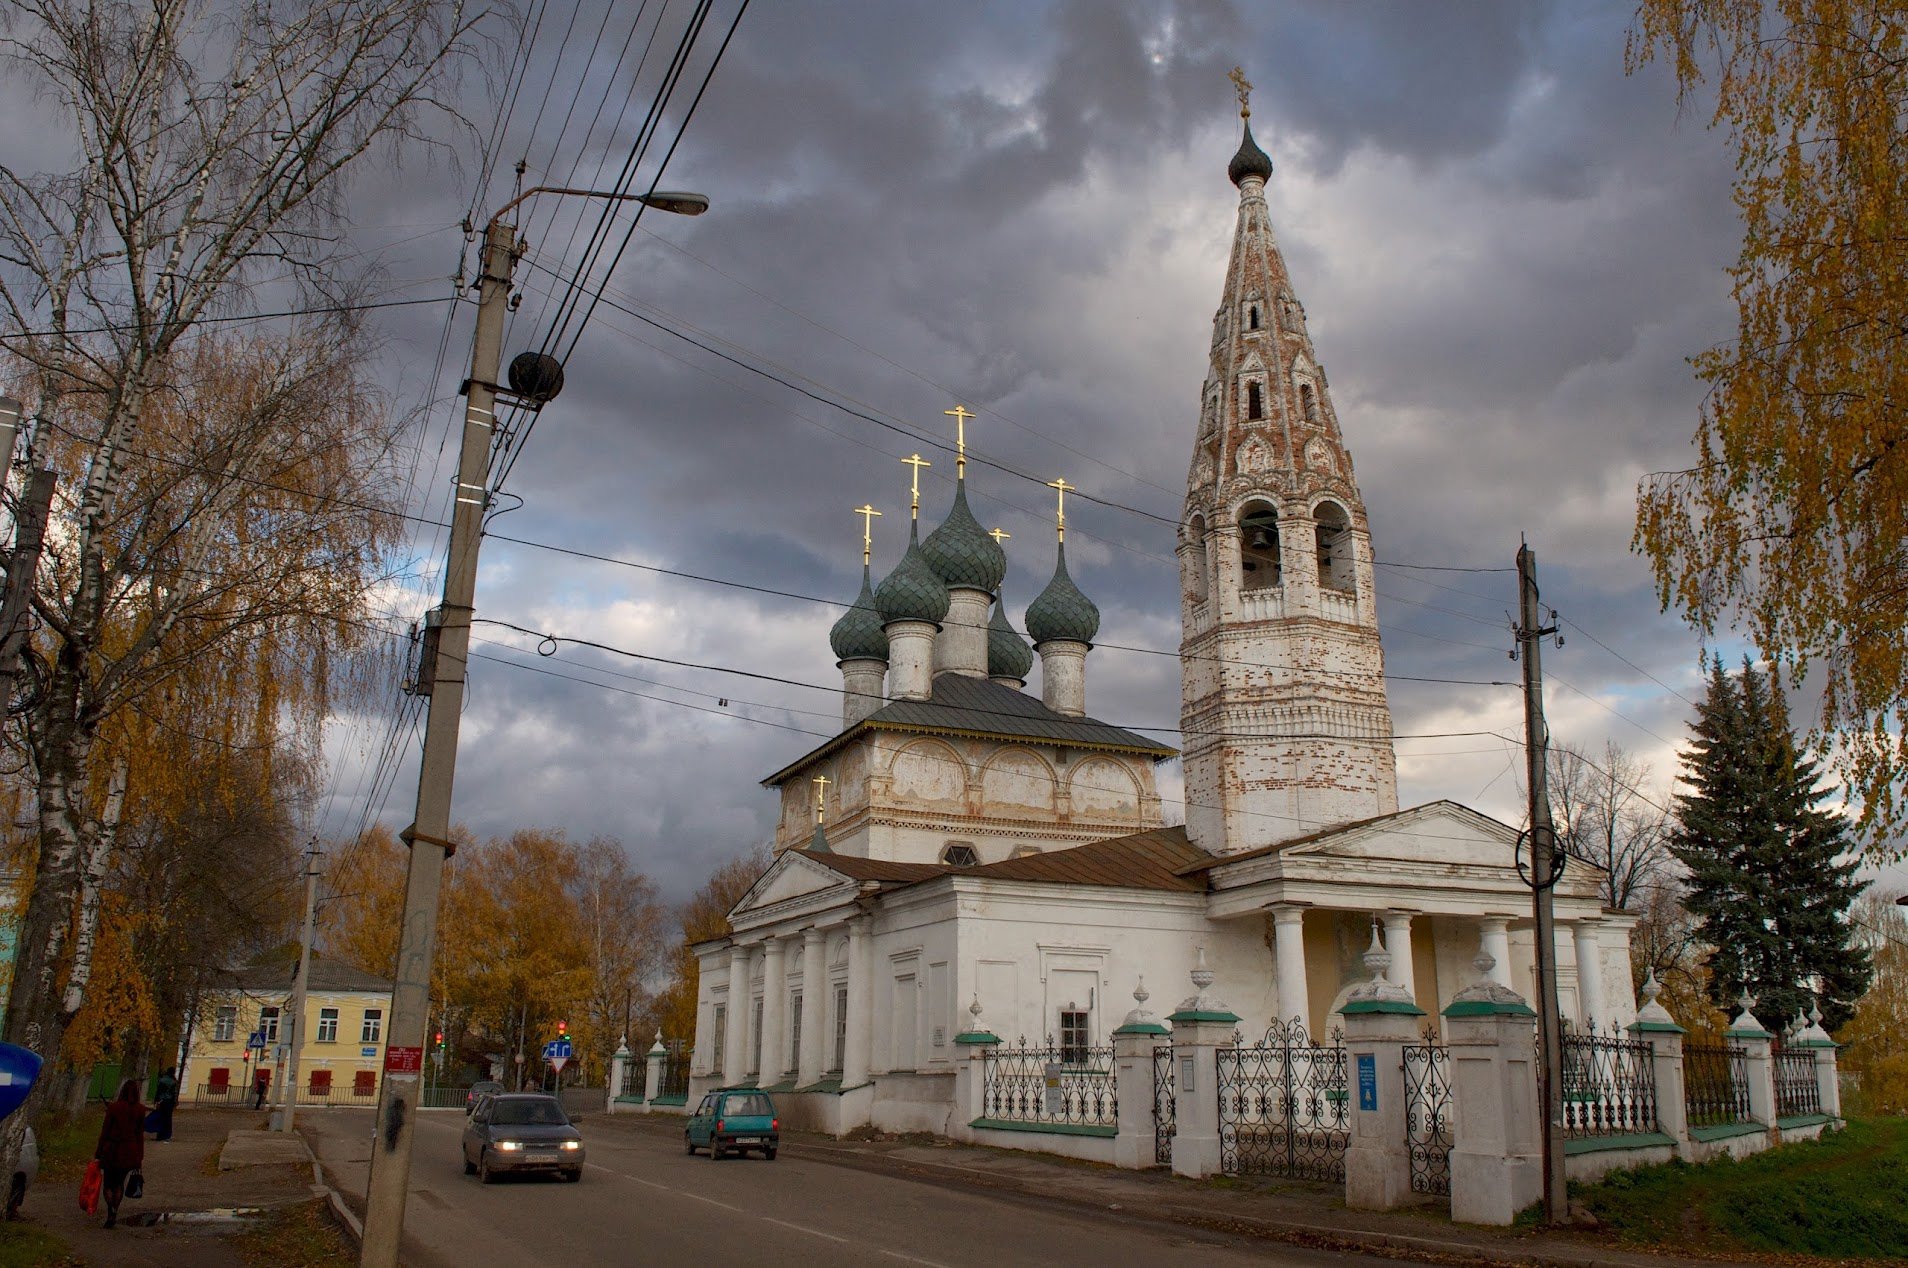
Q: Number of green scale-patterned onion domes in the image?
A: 5